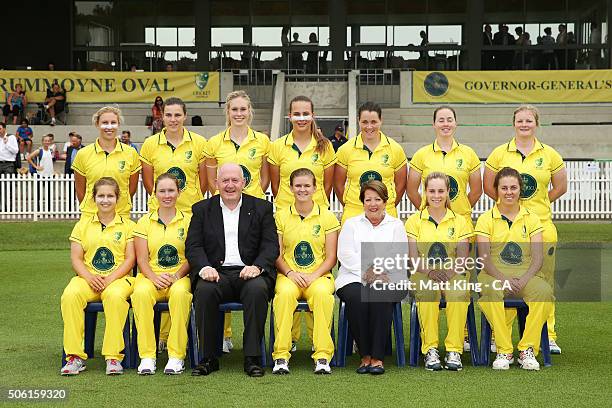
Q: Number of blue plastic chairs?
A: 7